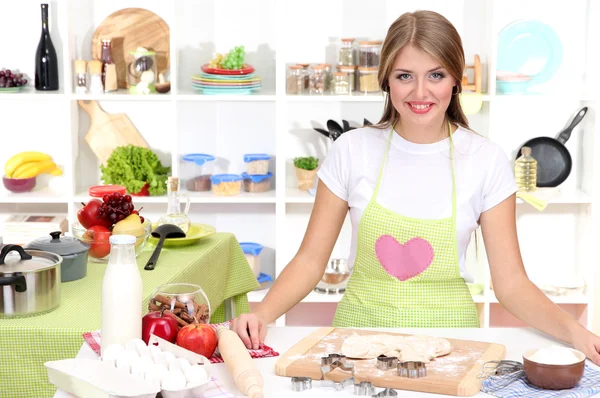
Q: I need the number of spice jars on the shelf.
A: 9